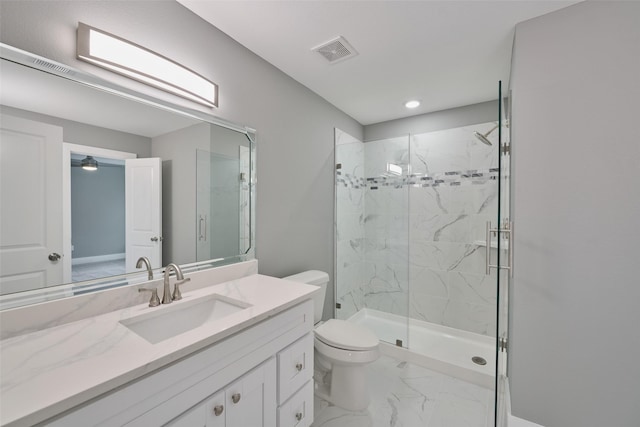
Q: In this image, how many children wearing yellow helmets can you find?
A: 0